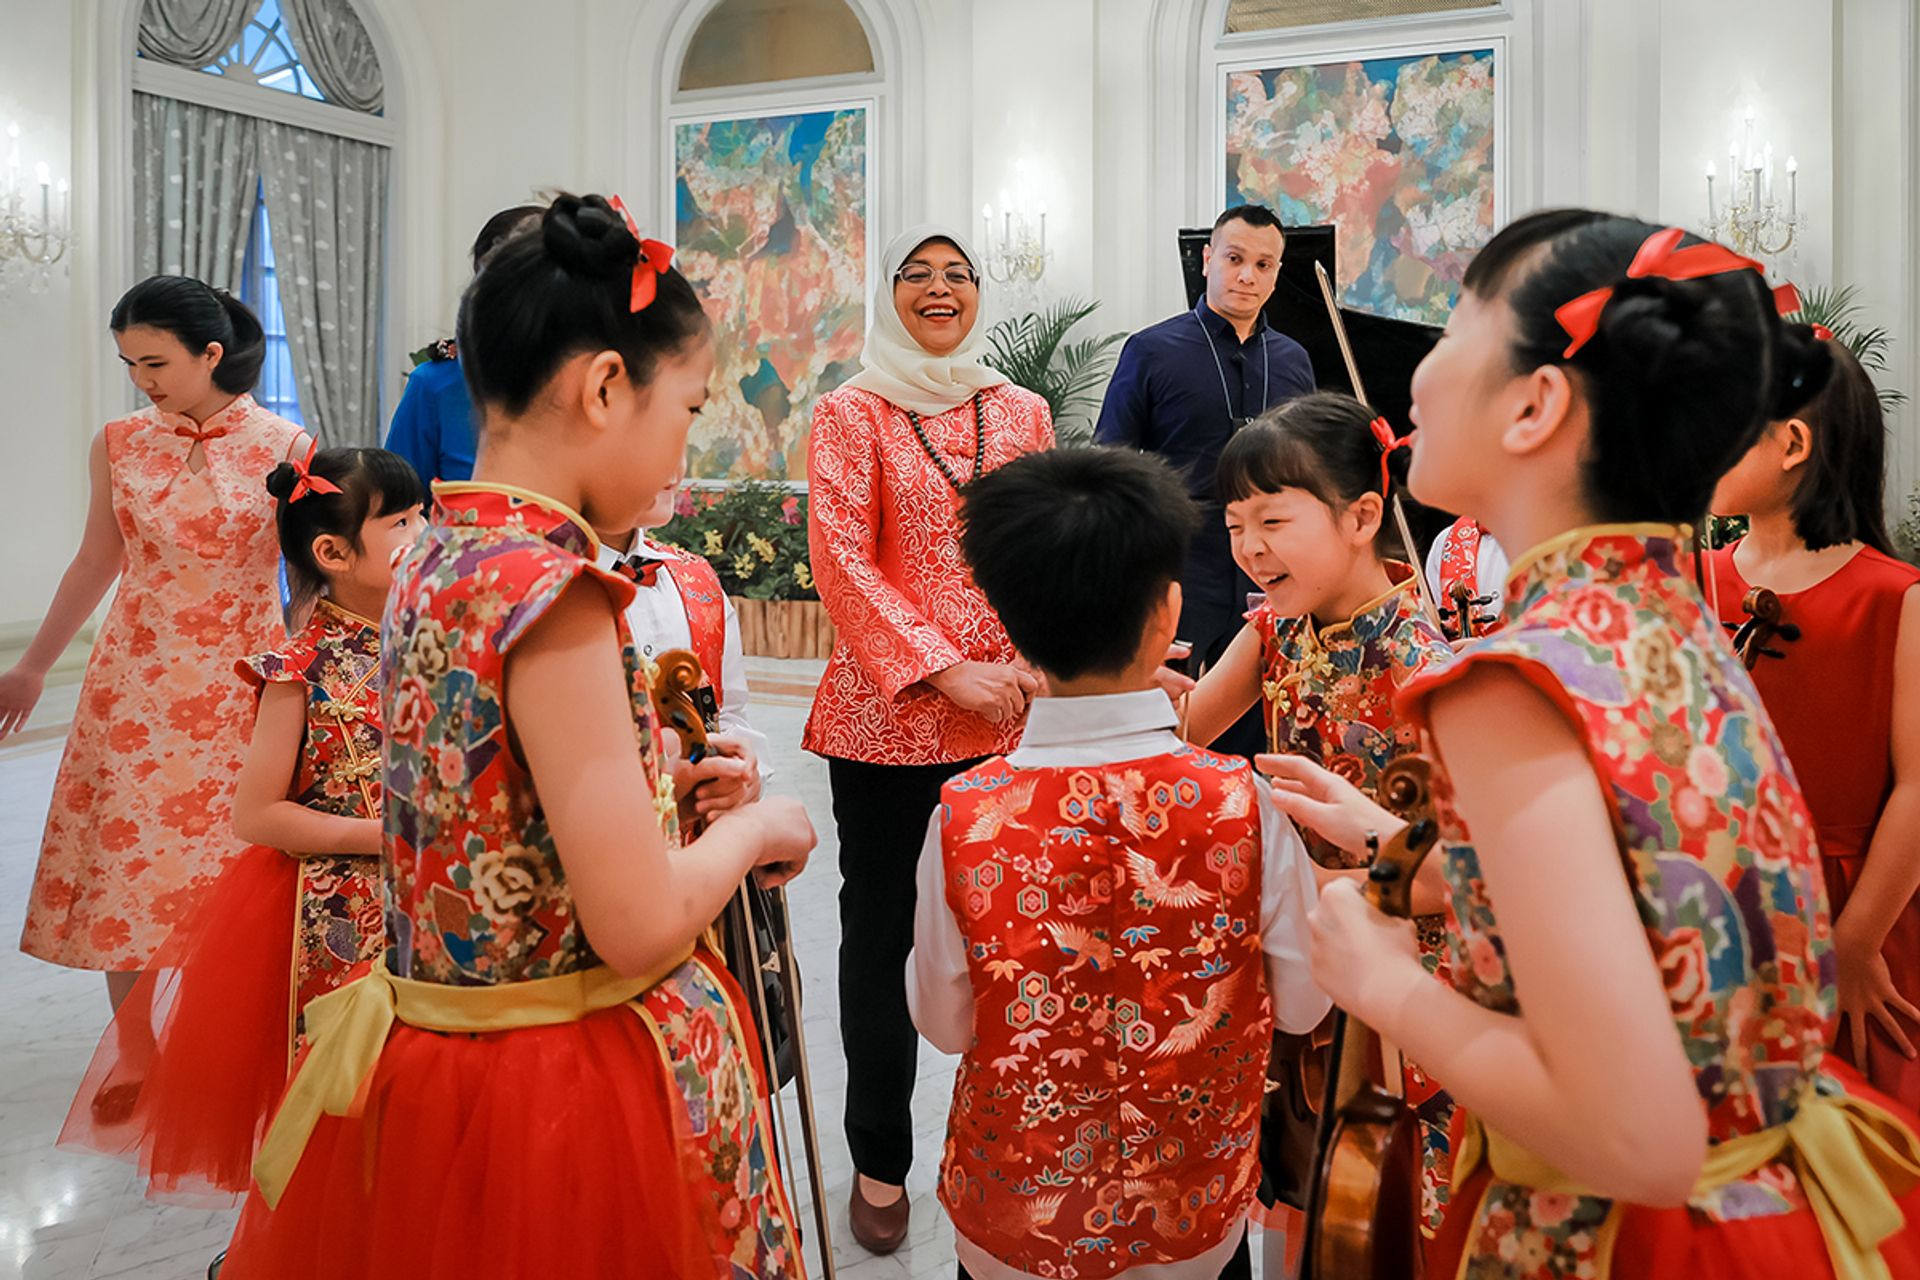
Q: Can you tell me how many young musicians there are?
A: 8